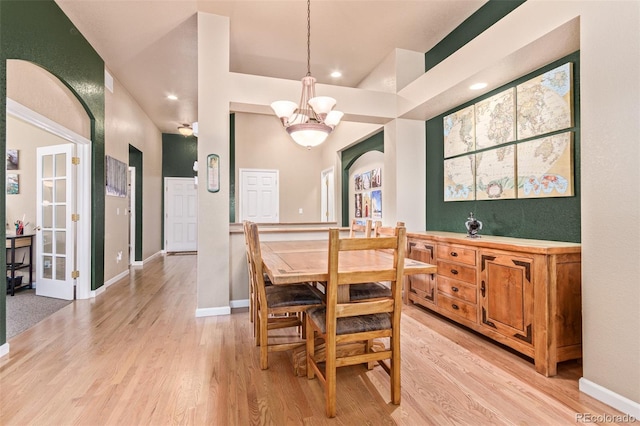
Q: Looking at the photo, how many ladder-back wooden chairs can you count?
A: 5